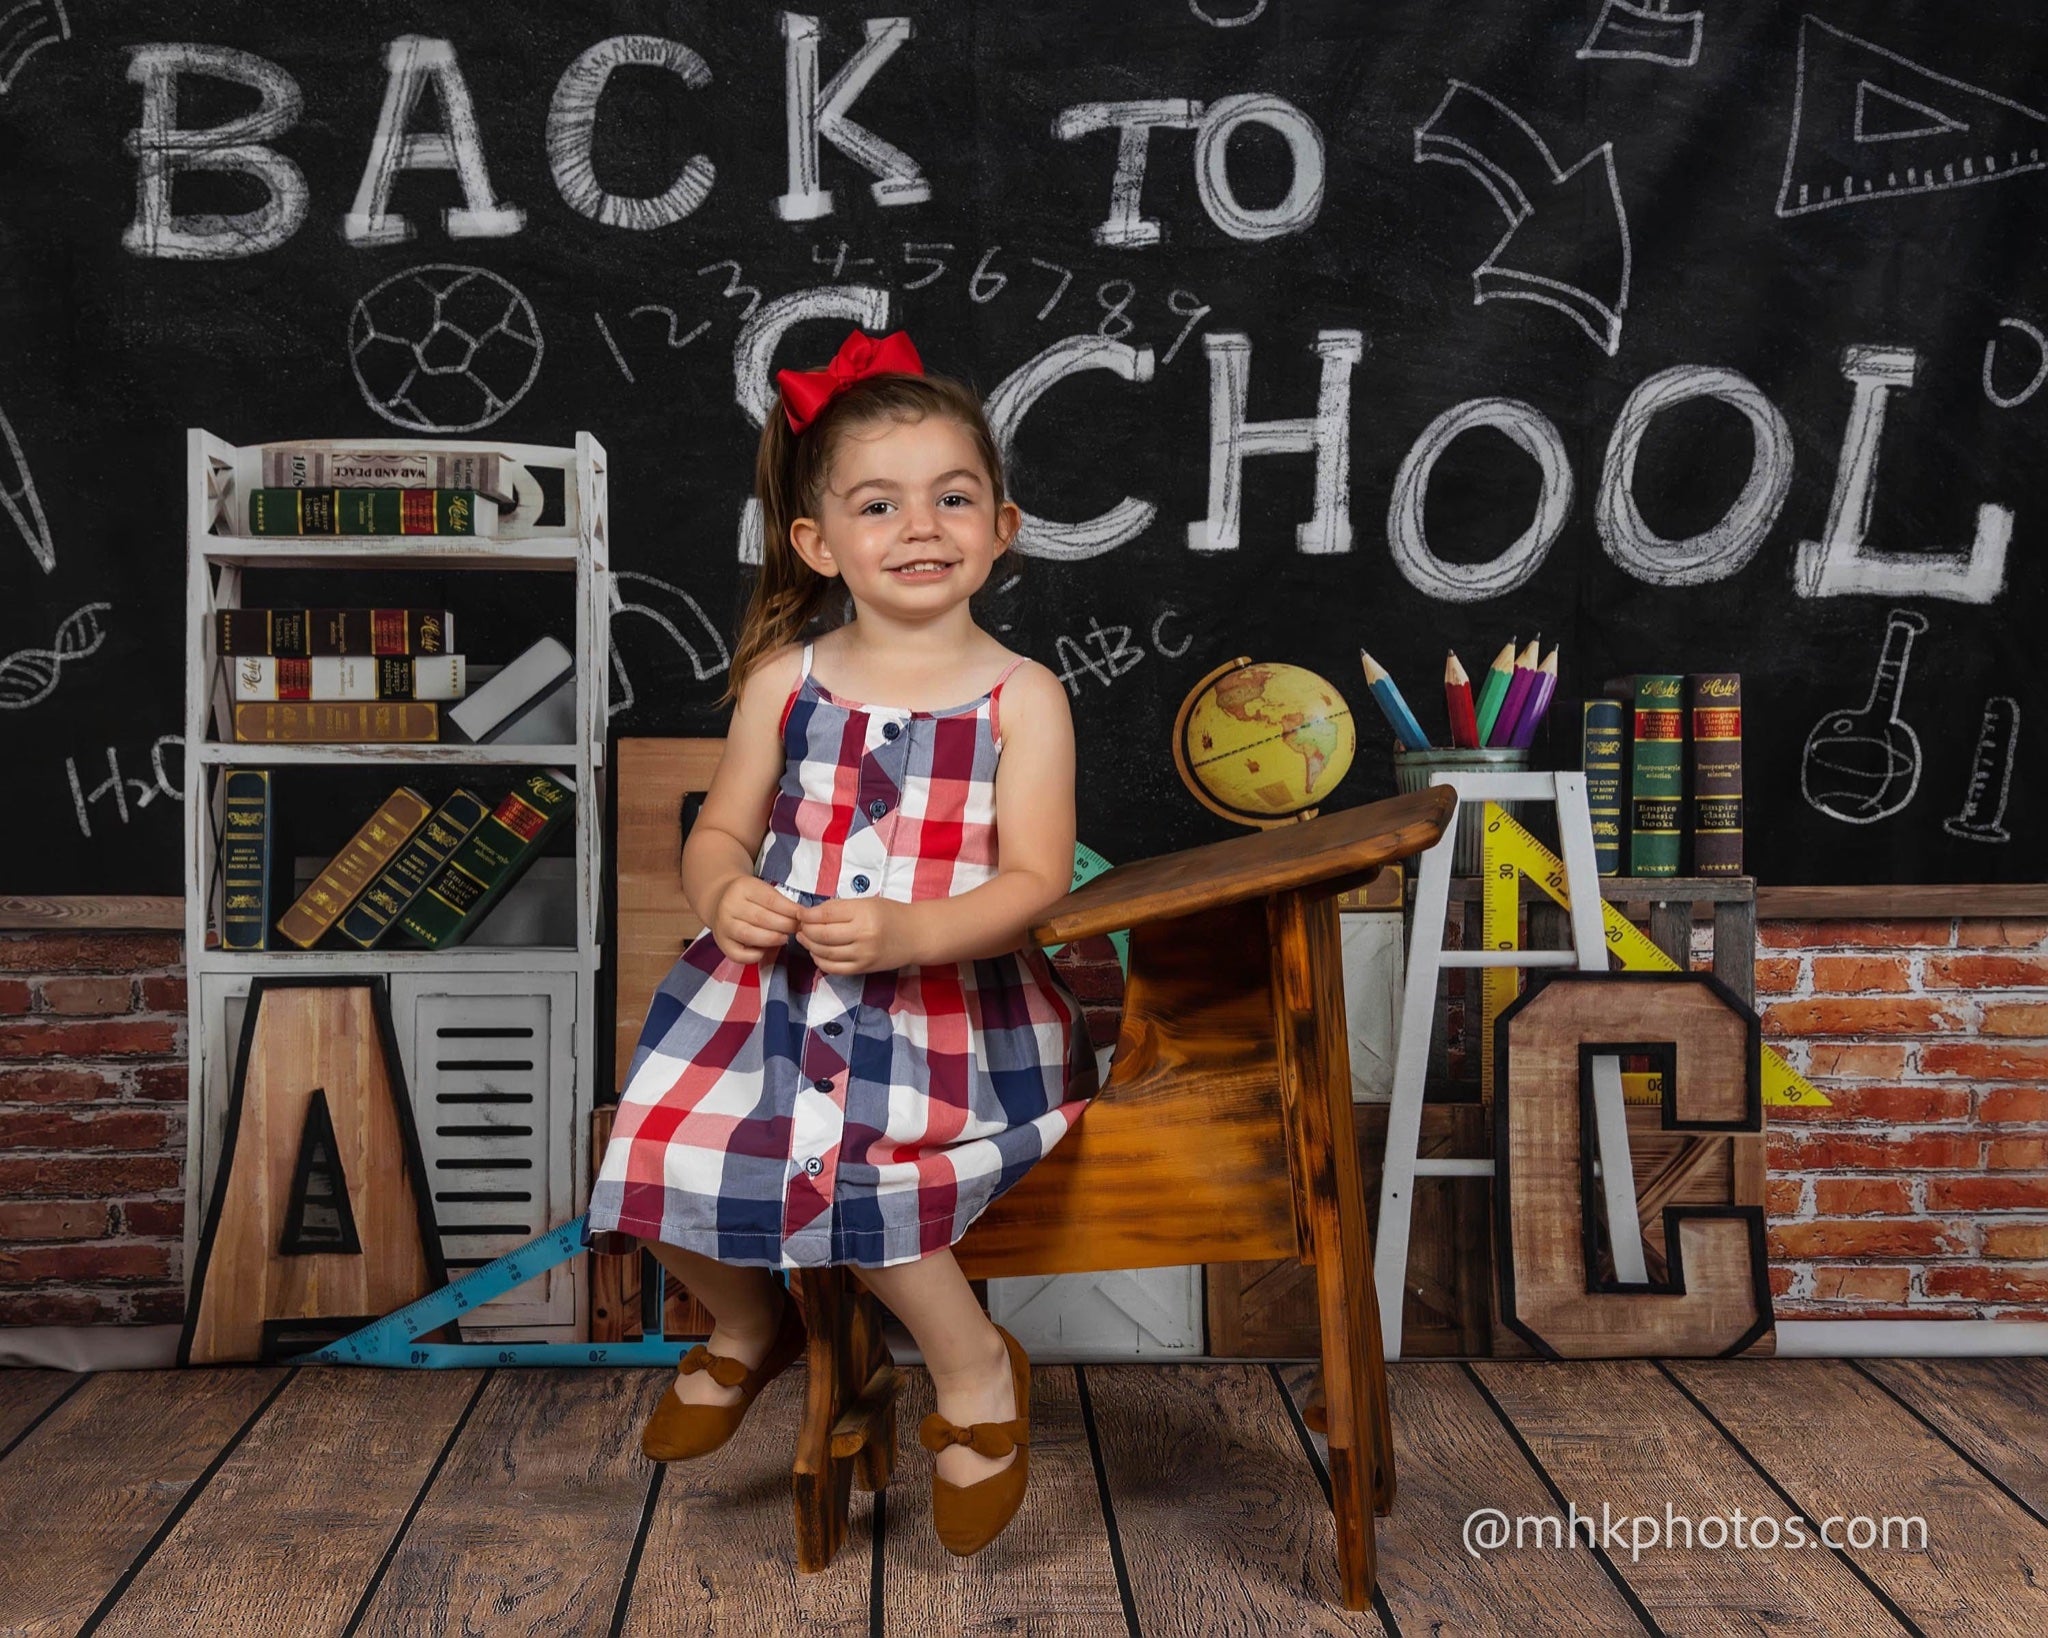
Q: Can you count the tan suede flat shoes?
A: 2